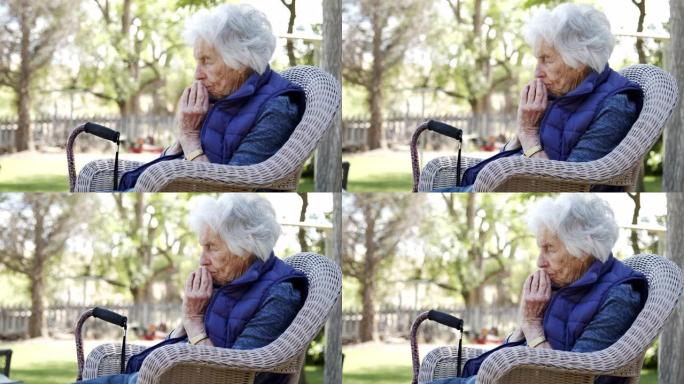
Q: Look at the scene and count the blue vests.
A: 4